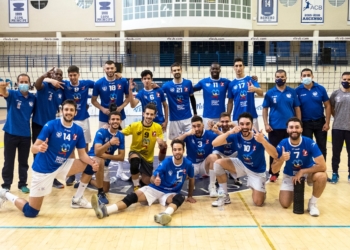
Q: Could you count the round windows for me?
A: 4